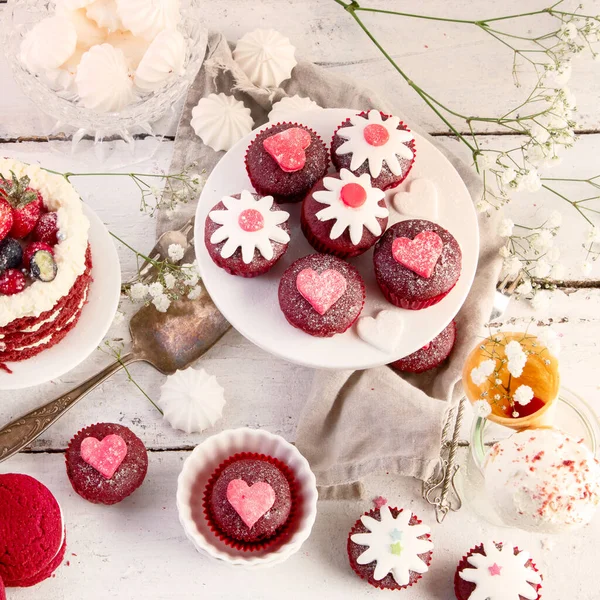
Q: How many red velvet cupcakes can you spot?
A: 11